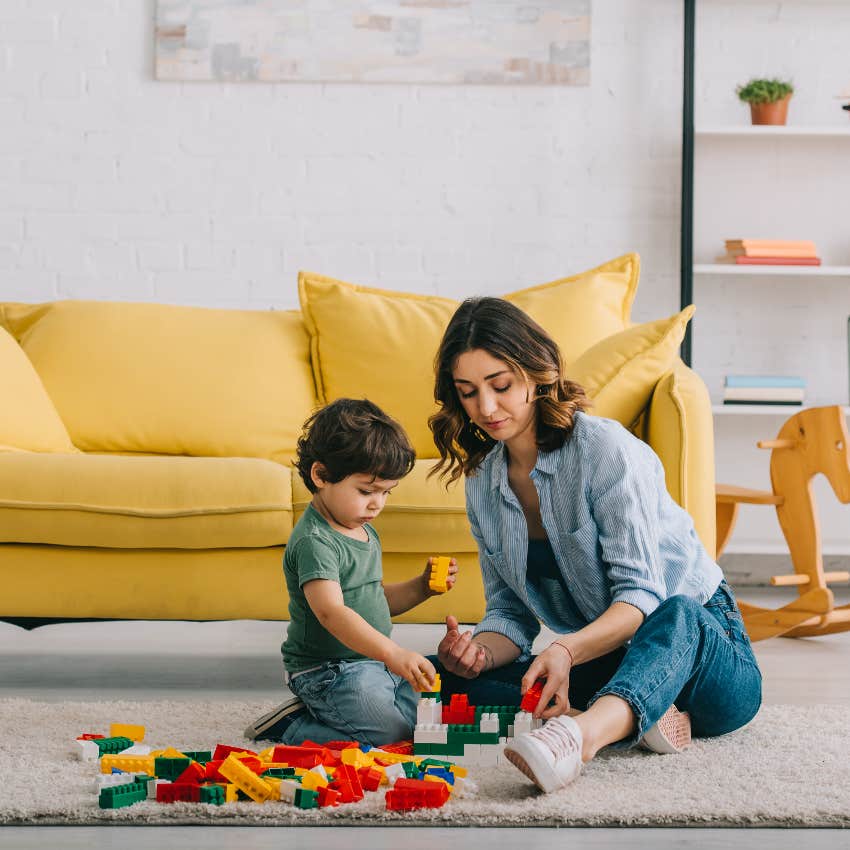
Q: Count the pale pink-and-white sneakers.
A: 2